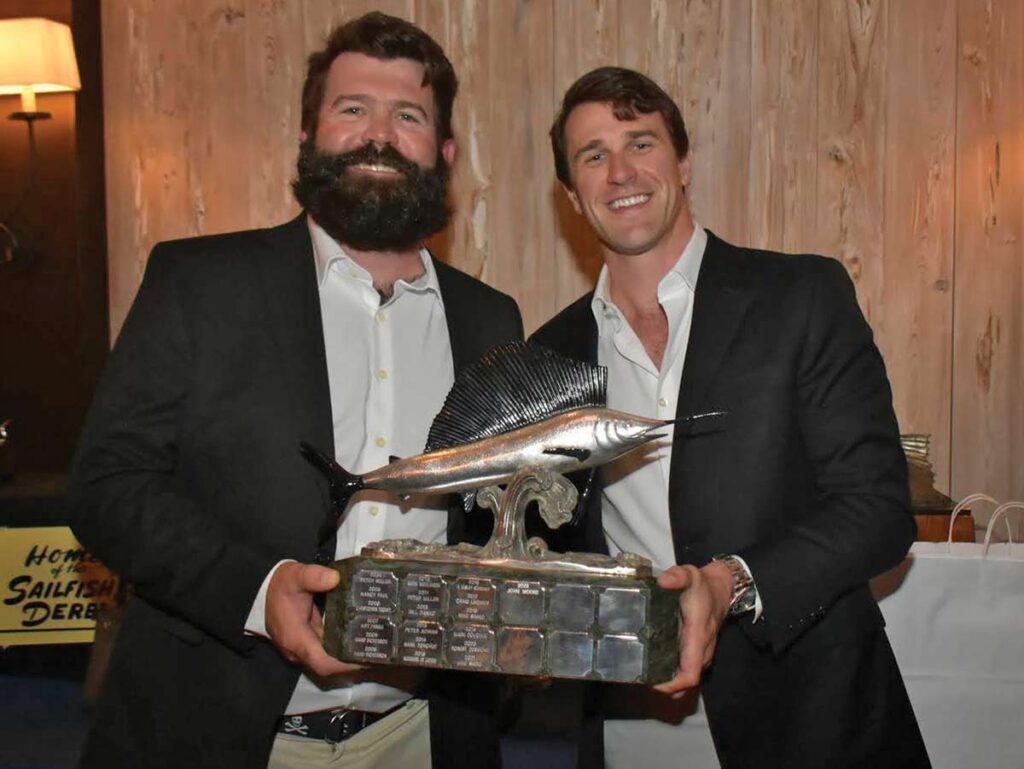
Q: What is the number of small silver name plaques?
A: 12